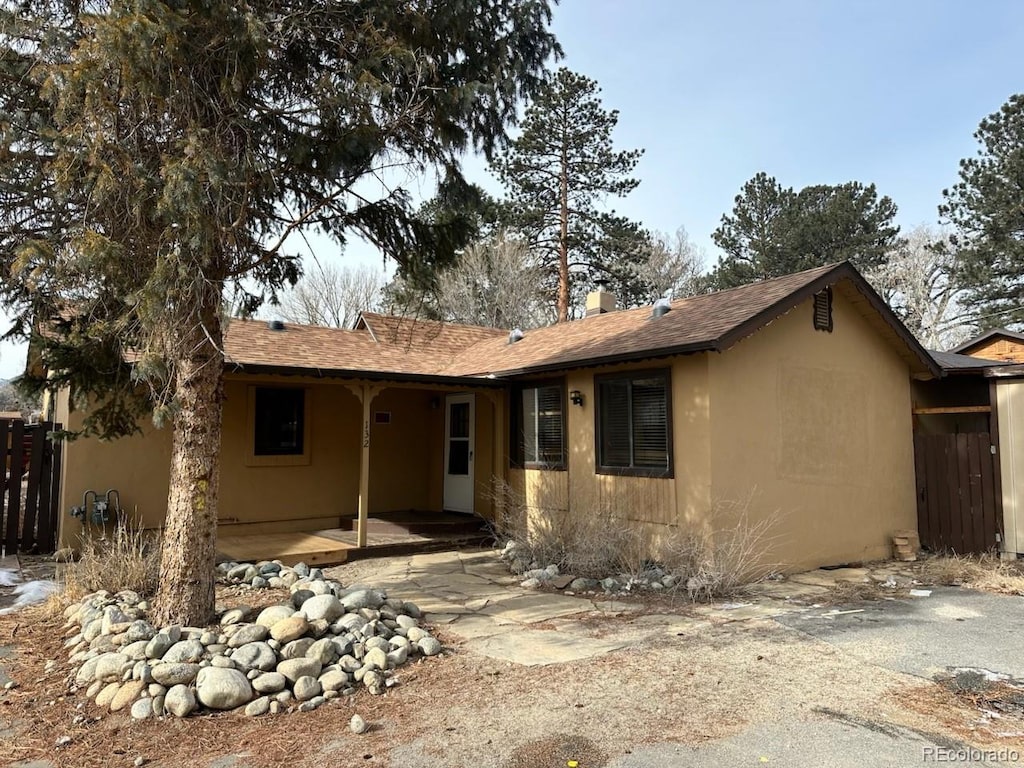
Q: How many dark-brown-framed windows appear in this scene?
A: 2